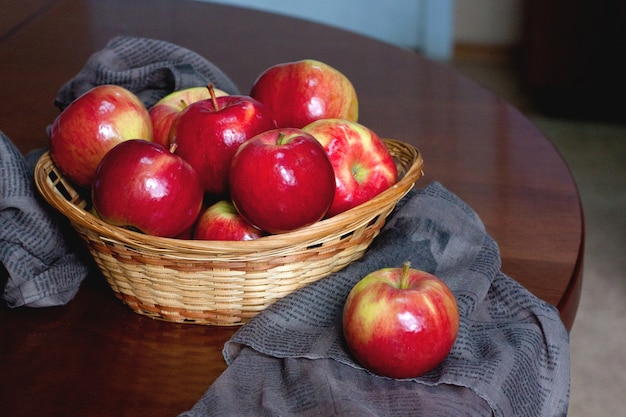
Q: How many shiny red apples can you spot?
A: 9